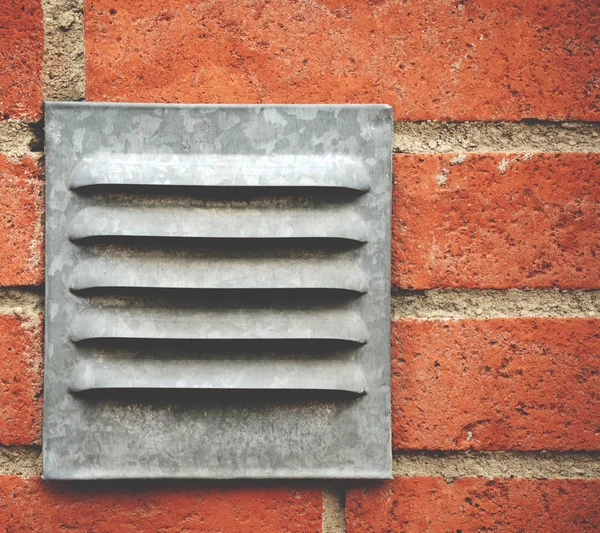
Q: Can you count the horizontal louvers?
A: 5